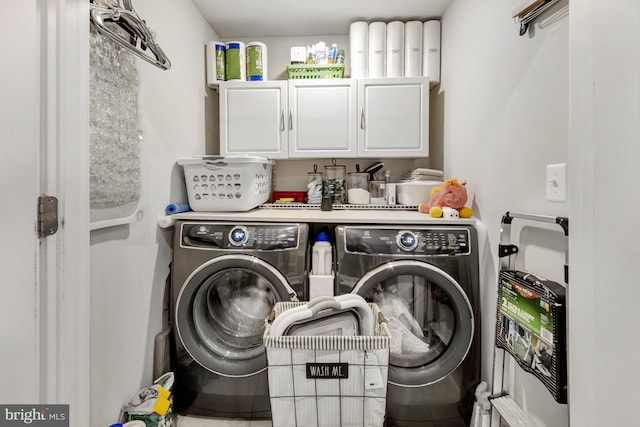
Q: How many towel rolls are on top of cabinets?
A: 8